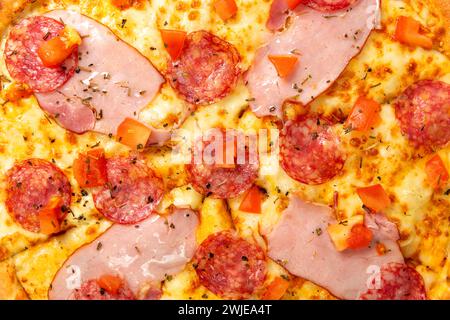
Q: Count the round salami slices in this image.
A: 11